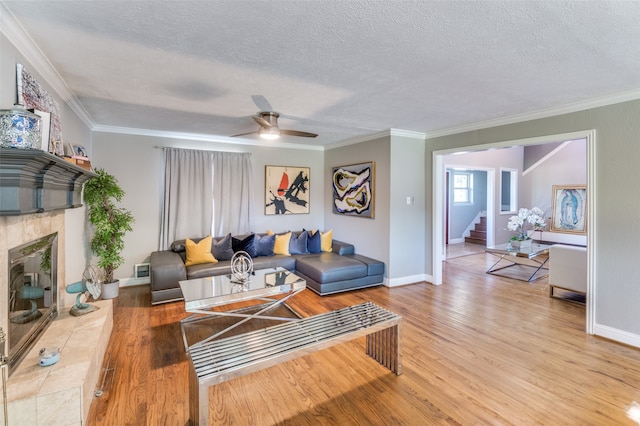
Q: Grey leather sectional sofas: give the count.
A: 1